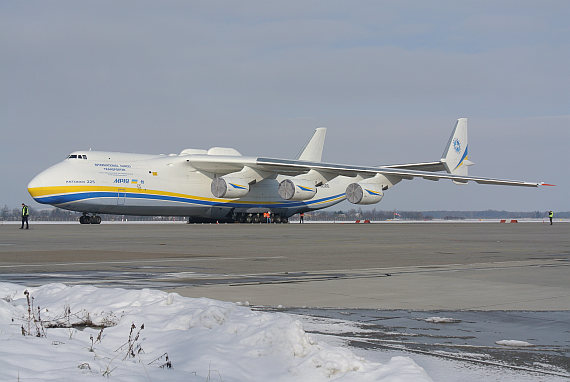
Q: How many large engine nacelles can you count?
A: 3